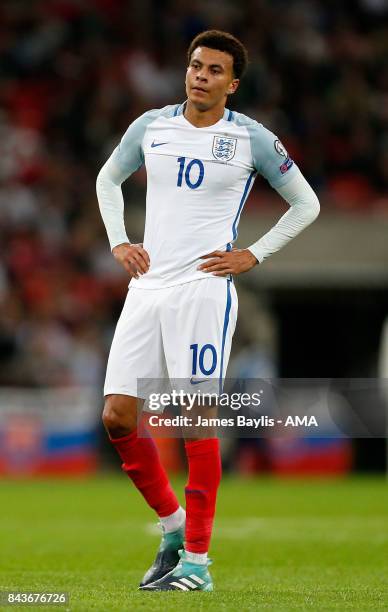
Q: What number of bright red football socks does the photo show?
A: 2